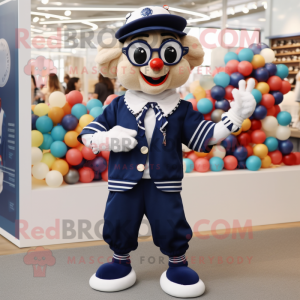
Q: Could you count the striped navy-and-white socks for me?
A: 2